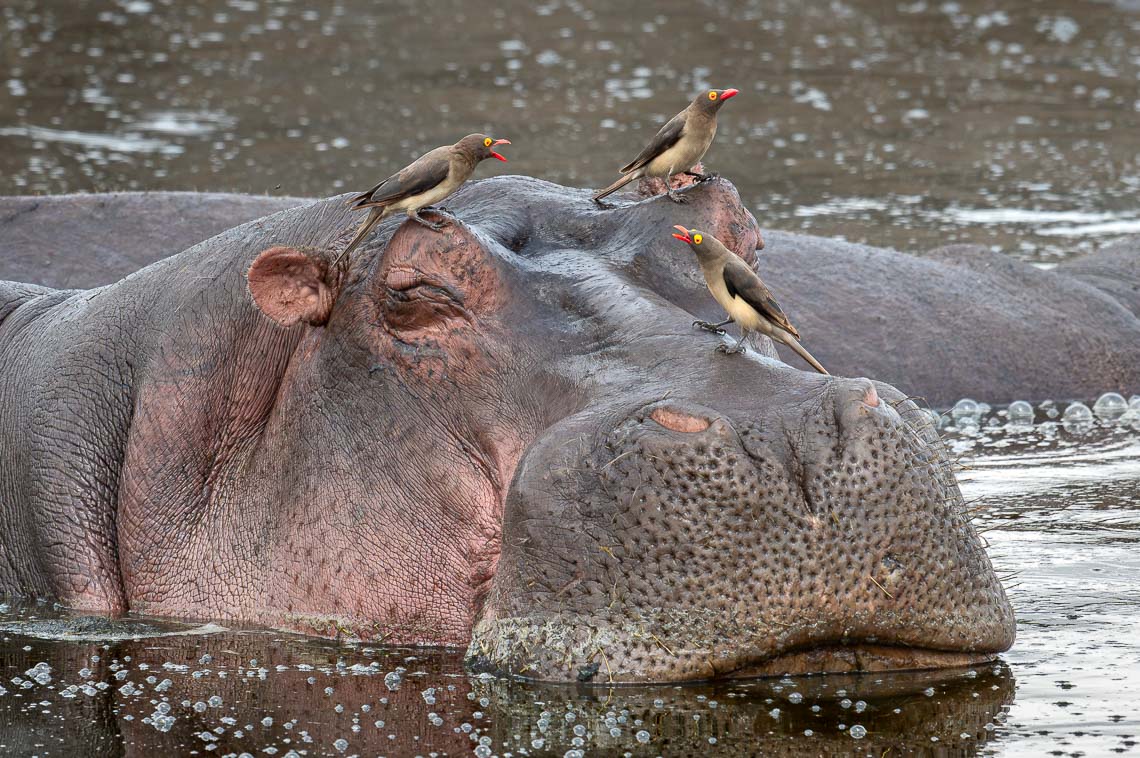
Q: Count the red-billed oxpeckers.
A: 3